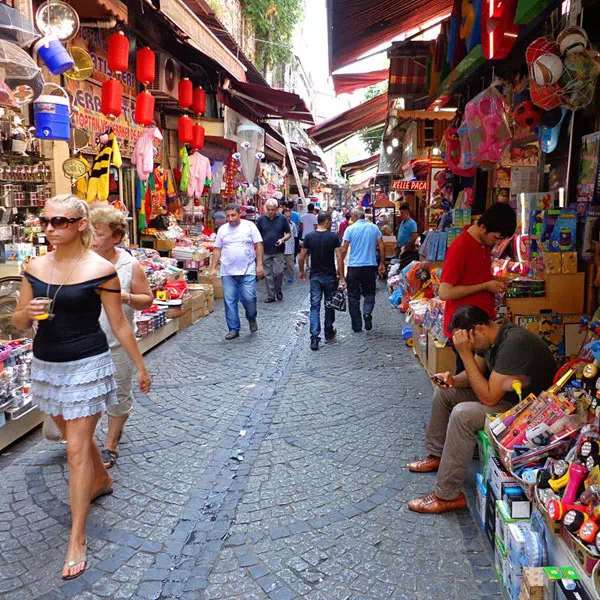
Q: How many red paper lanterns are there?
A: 8